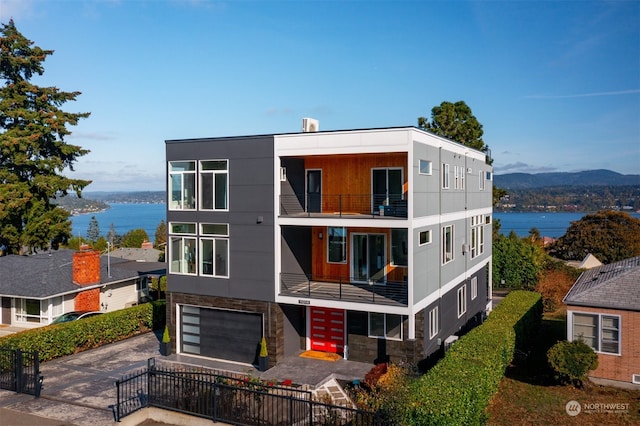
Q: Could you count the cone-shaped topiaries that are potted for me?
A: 2